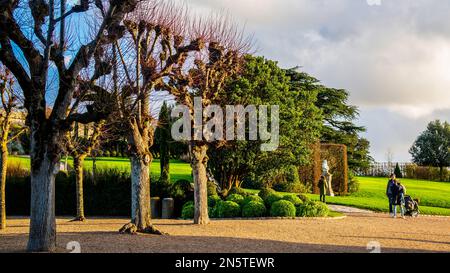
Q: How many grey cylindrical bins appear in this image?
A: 2